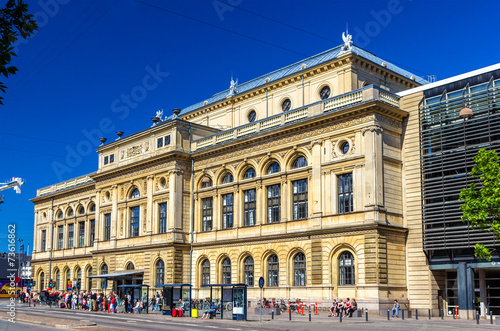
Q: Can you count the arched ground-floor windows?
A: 14